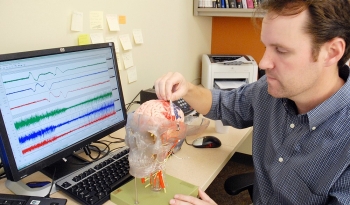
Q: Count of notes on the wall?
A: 12